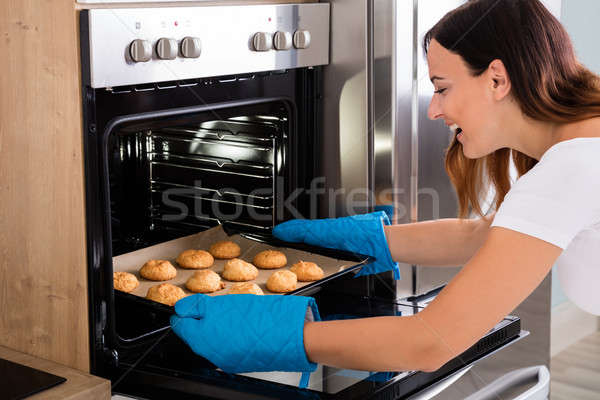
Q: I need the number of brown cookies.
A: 11